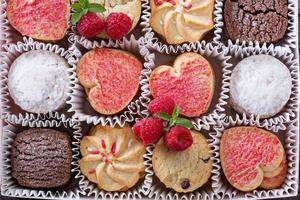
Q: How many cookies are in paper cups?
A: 12